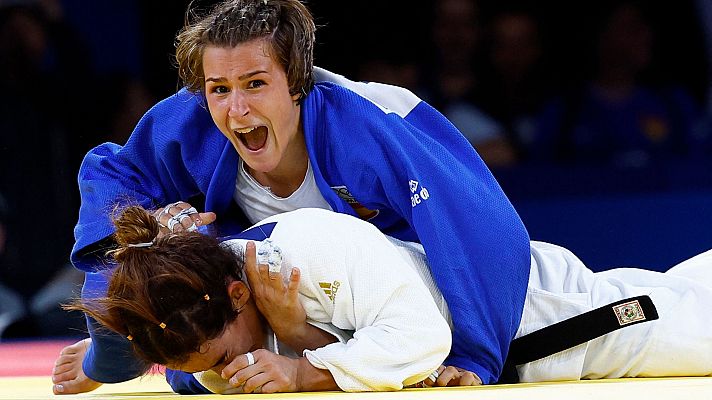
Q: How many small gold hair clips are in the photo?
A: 3